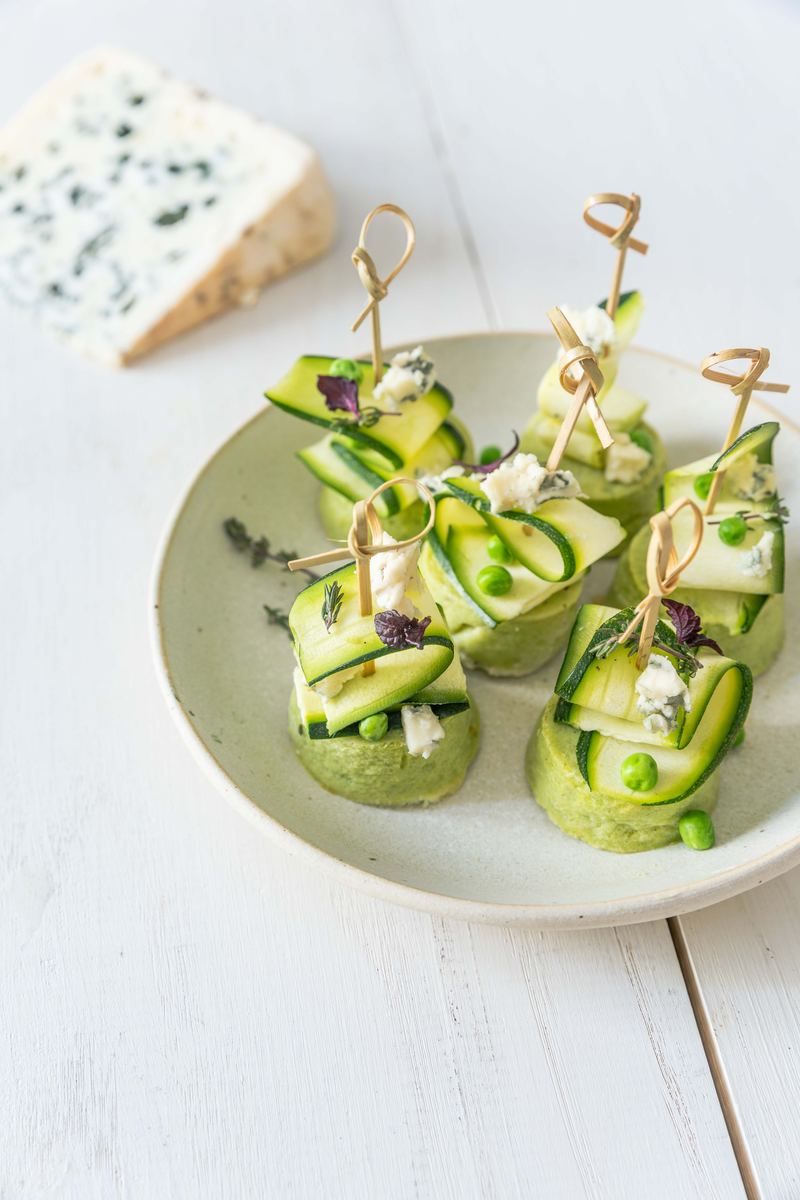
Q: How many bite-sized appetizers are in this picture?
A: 6